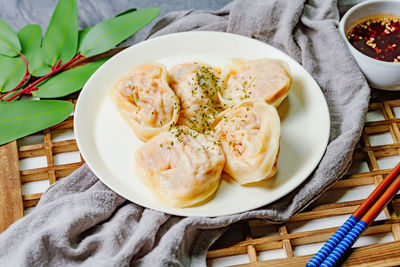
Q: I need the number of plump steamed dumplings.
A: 5